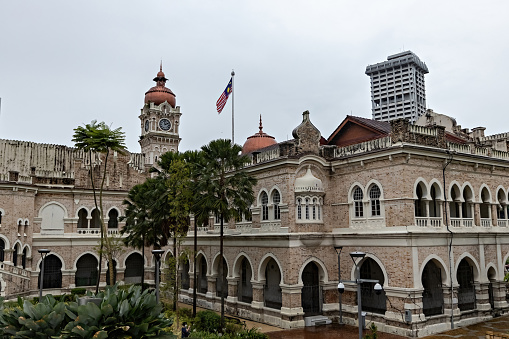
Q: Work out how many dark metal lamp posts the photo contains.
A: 4